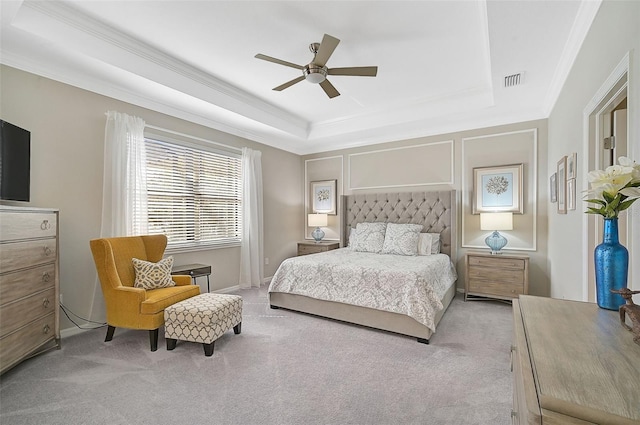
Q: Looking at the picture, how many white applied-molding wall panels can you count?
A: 3